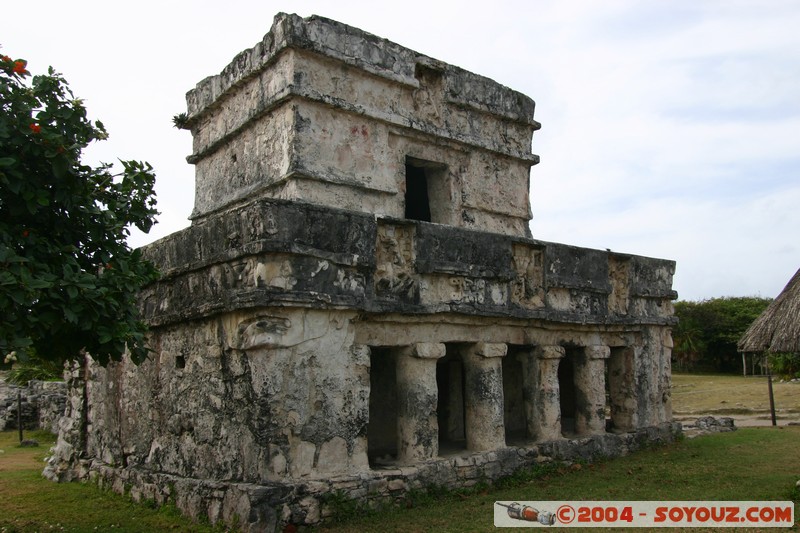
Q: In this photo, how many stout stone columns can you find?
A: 4